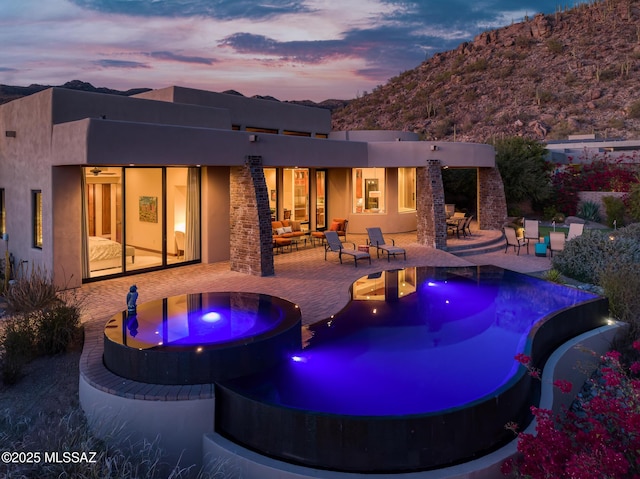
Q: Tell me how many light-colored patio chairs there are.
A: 4